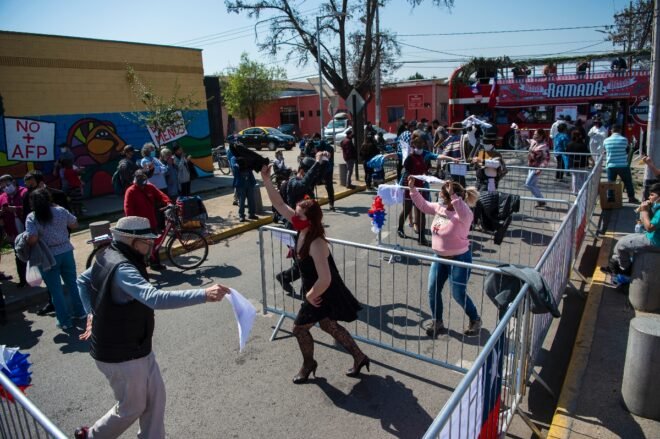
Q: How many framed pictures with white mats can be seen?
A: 0